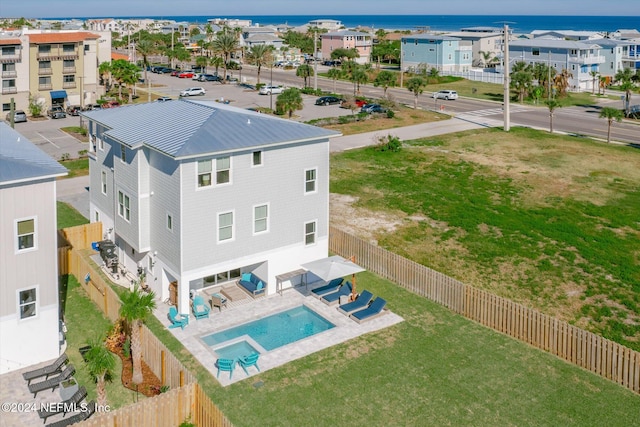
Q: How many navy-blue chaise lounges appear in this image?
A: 4